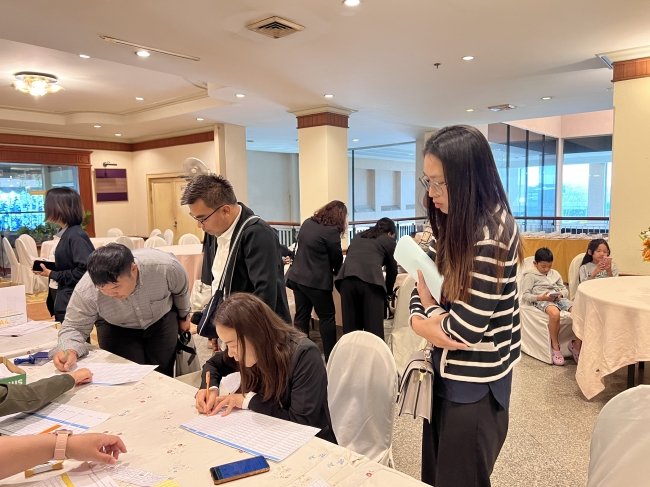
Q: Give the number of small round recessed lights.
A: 13